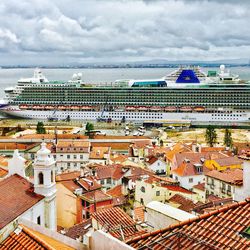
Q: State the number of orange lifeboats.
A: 12